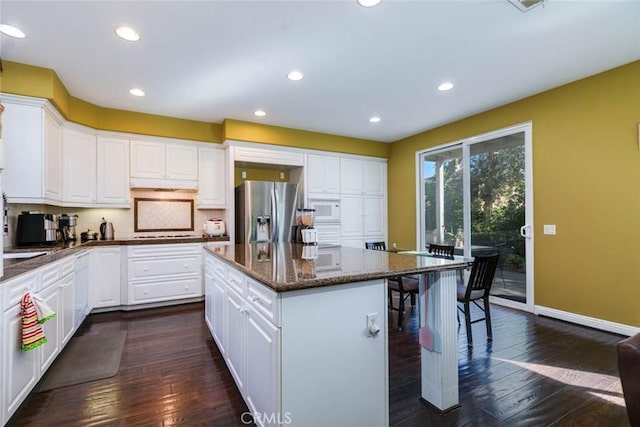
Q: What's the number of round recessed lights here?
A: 8